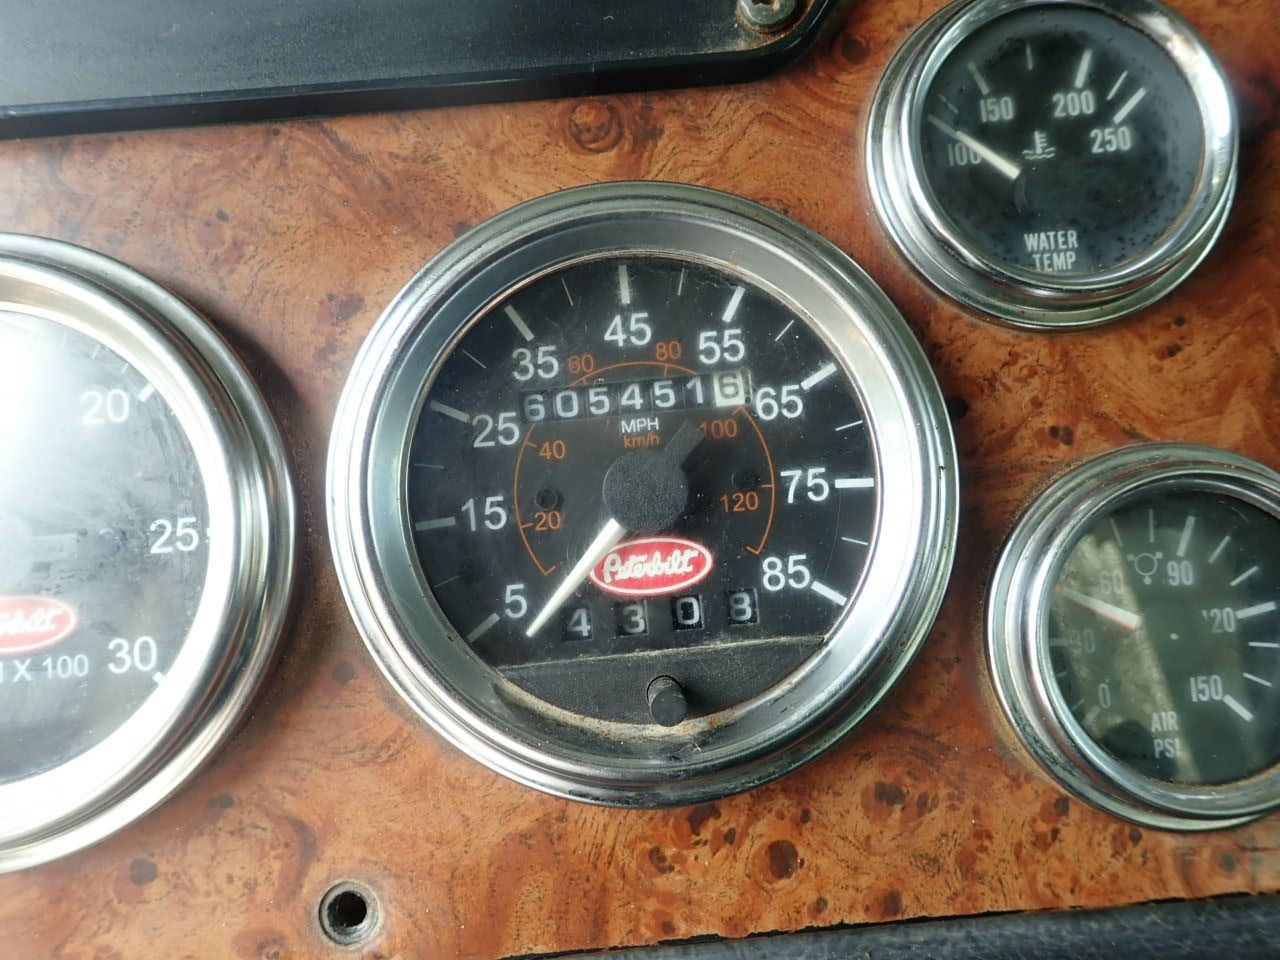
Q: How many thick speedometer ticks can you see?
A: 9